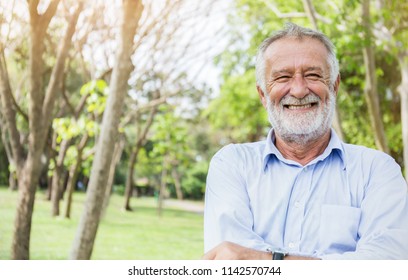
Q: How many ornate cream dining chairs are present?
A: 0